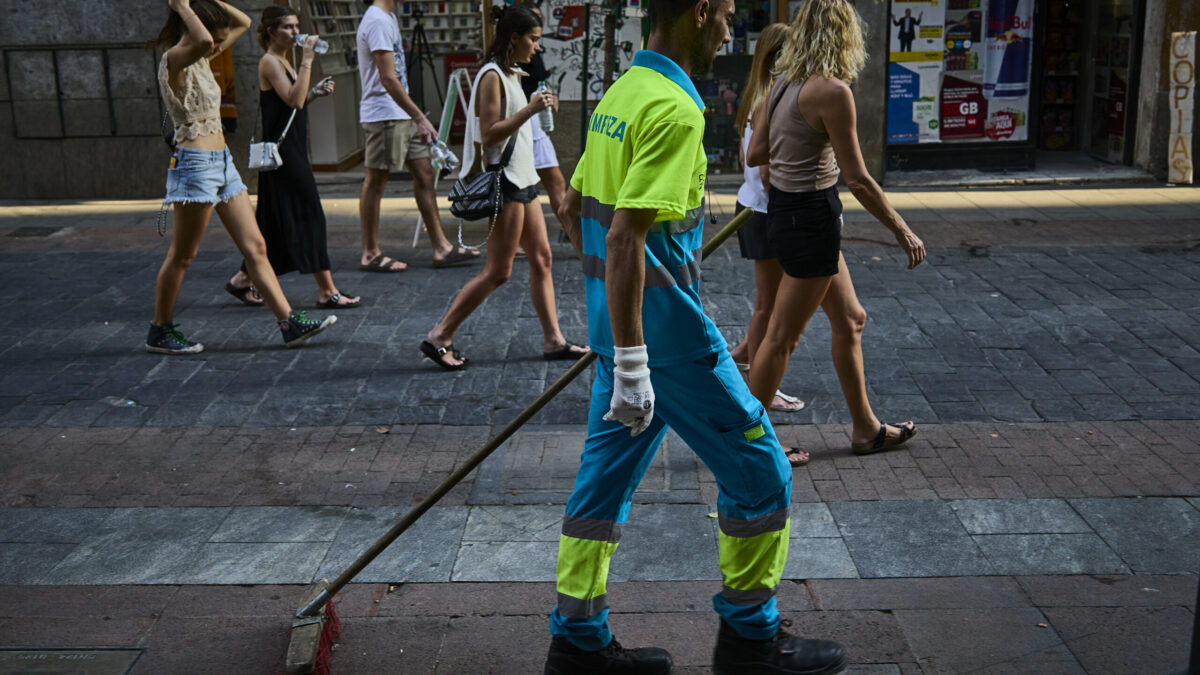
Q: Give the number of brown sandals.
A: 2